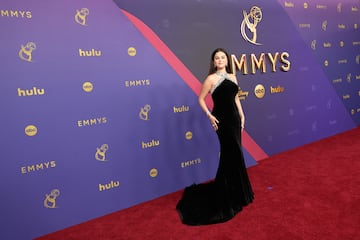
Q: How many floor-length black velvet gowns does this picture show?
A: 1